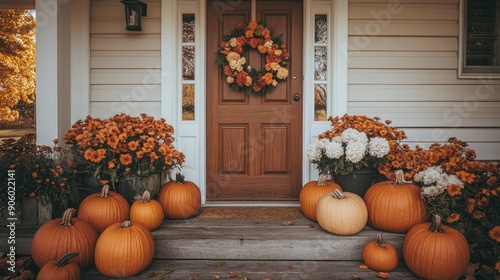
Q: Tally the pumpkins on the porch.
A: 11